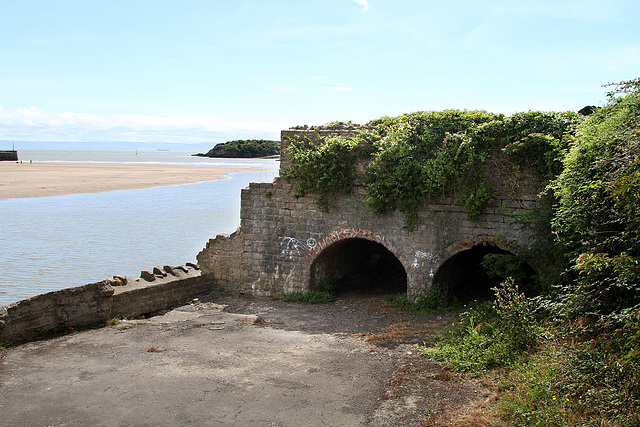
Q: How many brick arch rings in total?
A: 2